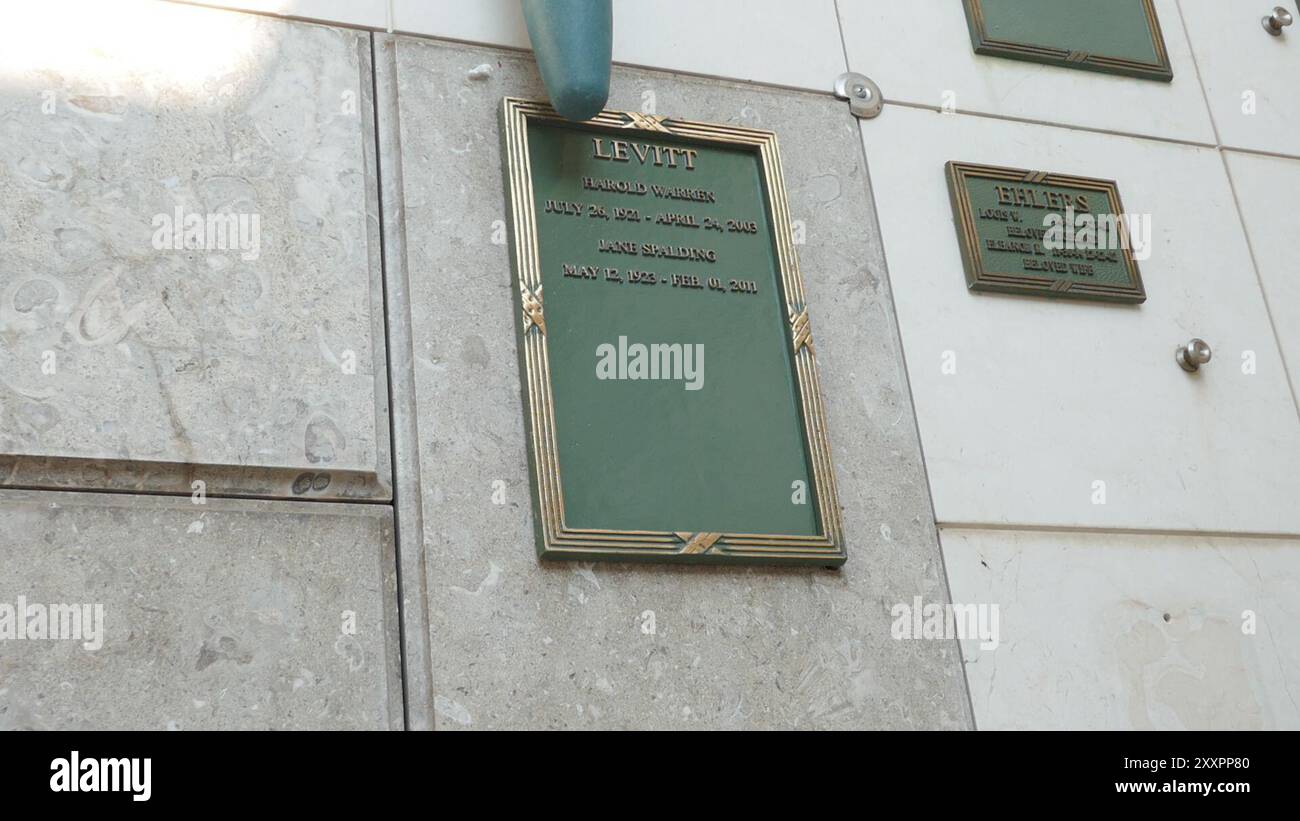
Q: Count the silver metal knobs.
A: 2